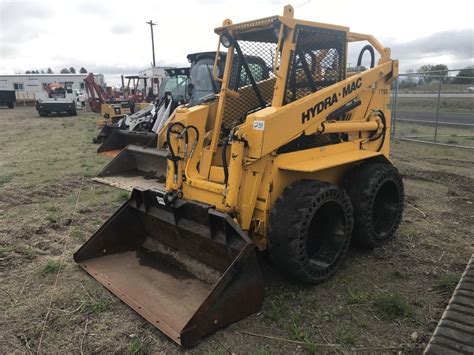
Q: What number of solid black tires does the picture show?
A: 2